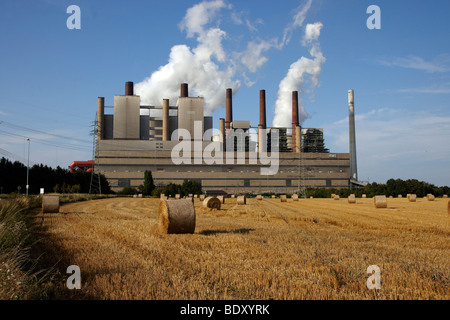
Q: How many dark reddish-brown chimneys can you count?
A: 5